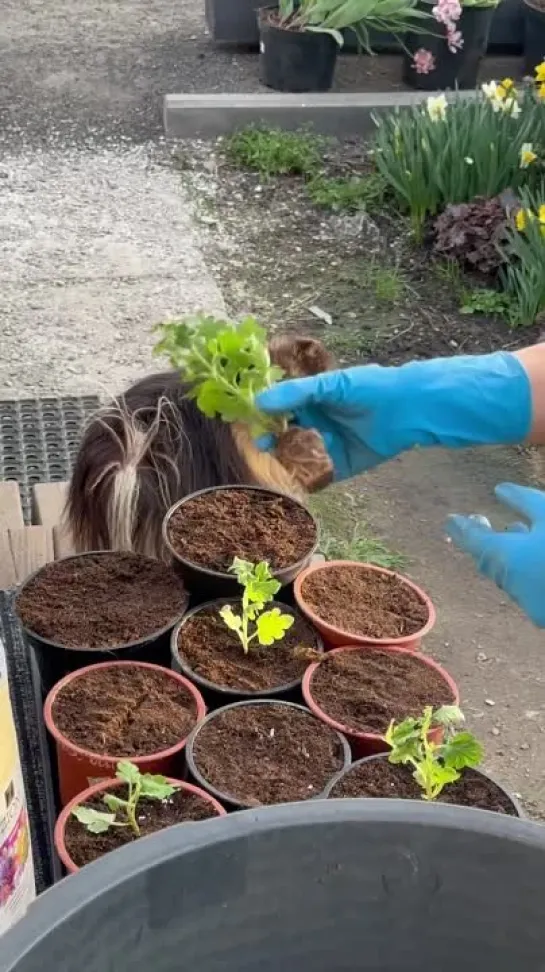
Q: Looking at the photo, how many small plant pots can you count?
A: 9